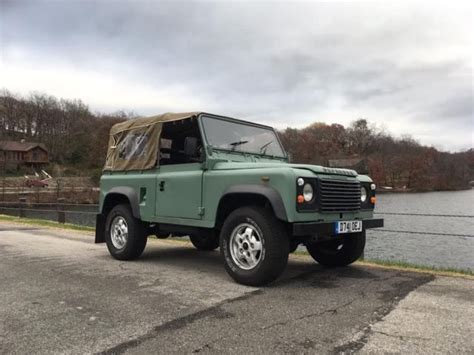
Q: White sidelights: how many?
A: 2